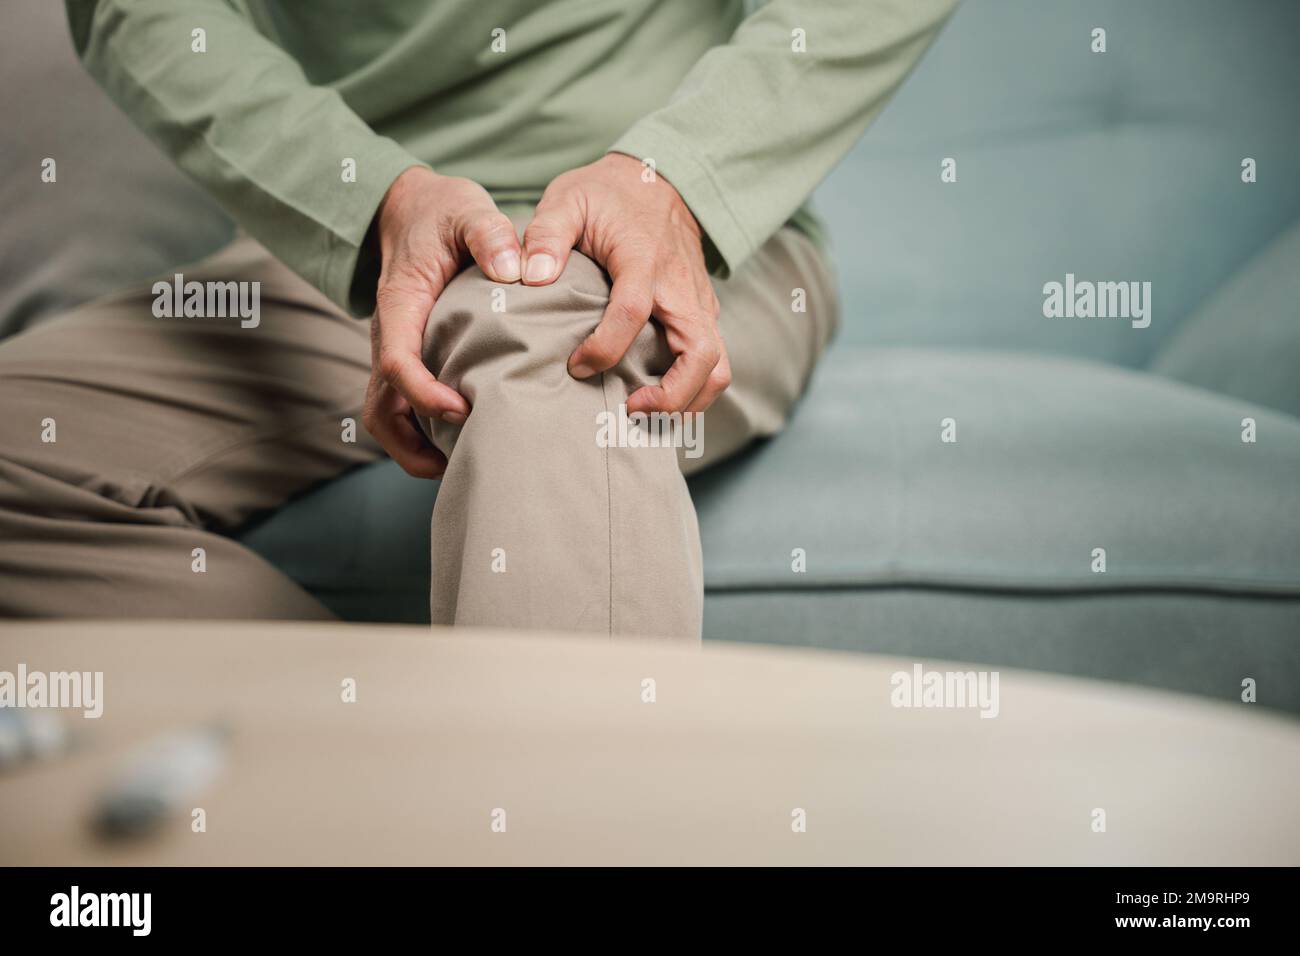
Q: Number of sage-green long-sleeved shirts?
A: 1